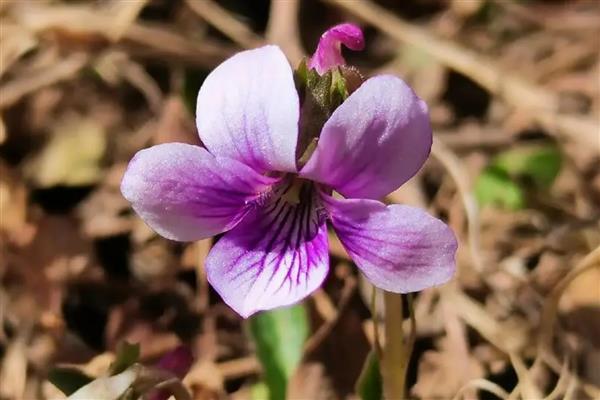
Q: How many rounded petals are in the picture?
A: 5